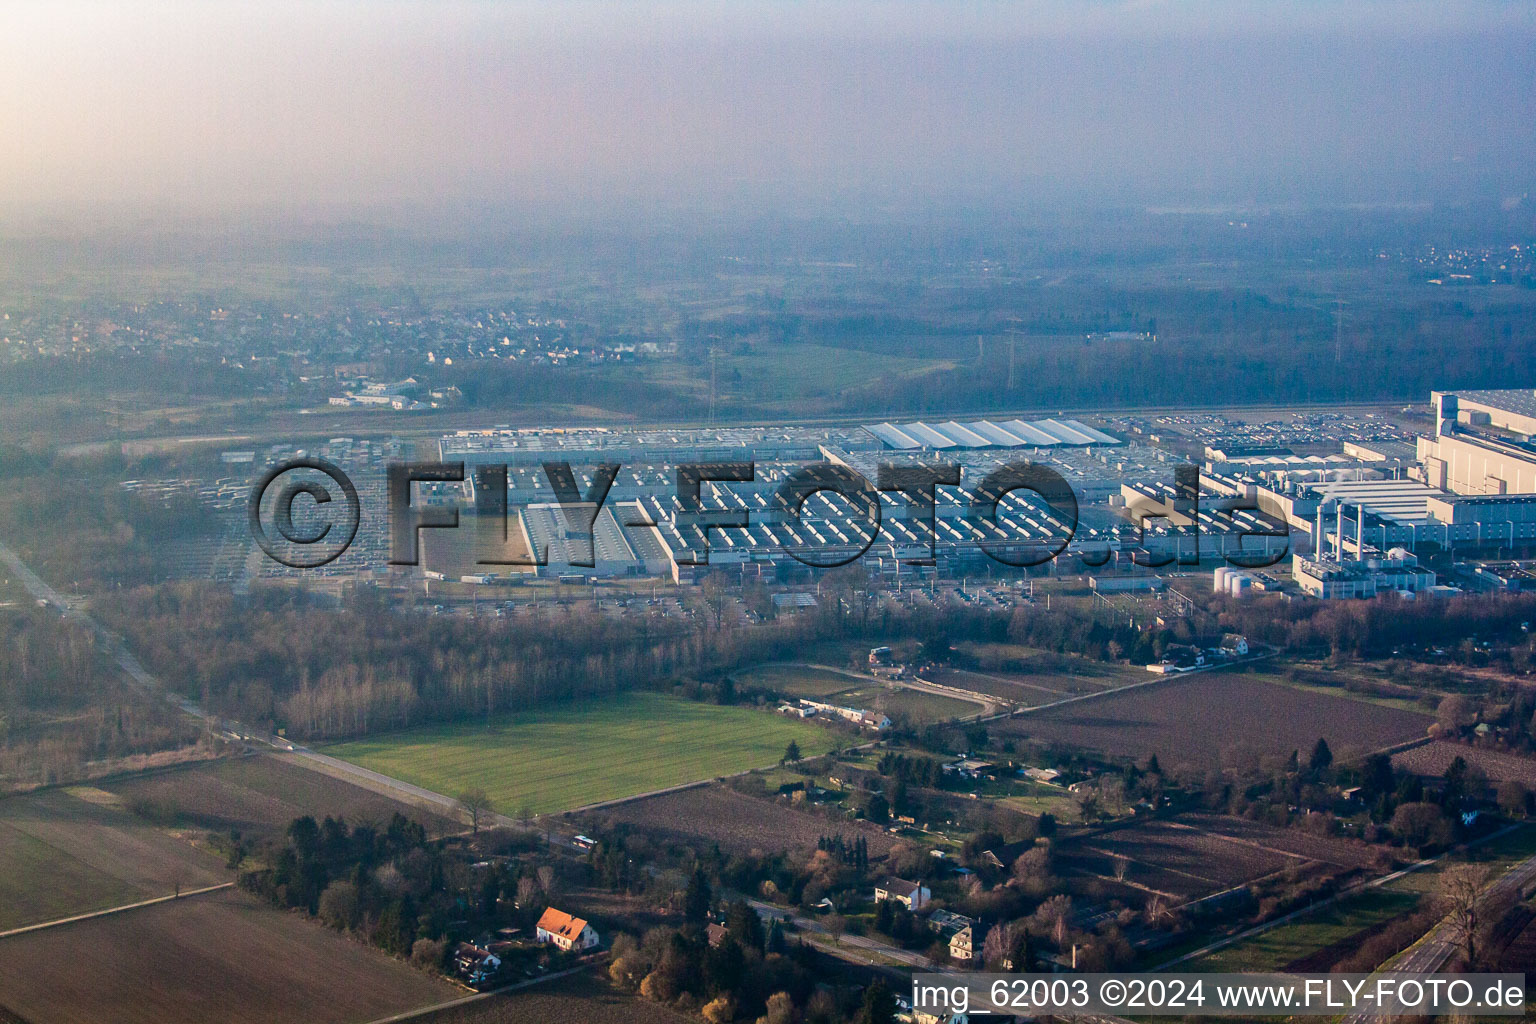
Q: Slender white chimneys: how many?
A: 3